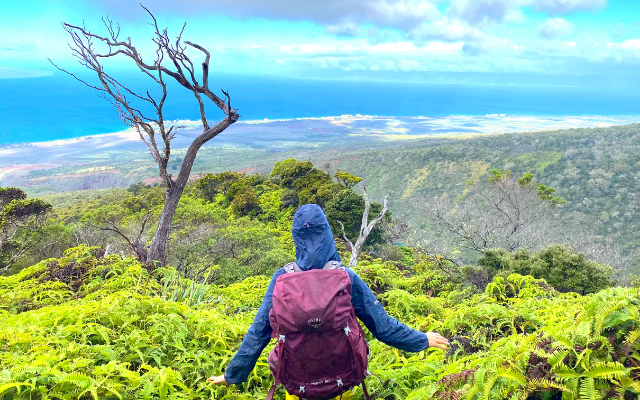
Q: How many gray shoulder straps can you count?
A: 2